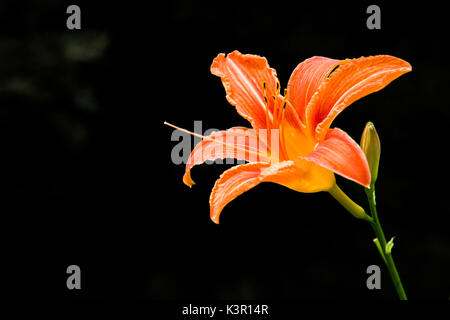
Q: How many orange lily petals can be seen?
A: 6